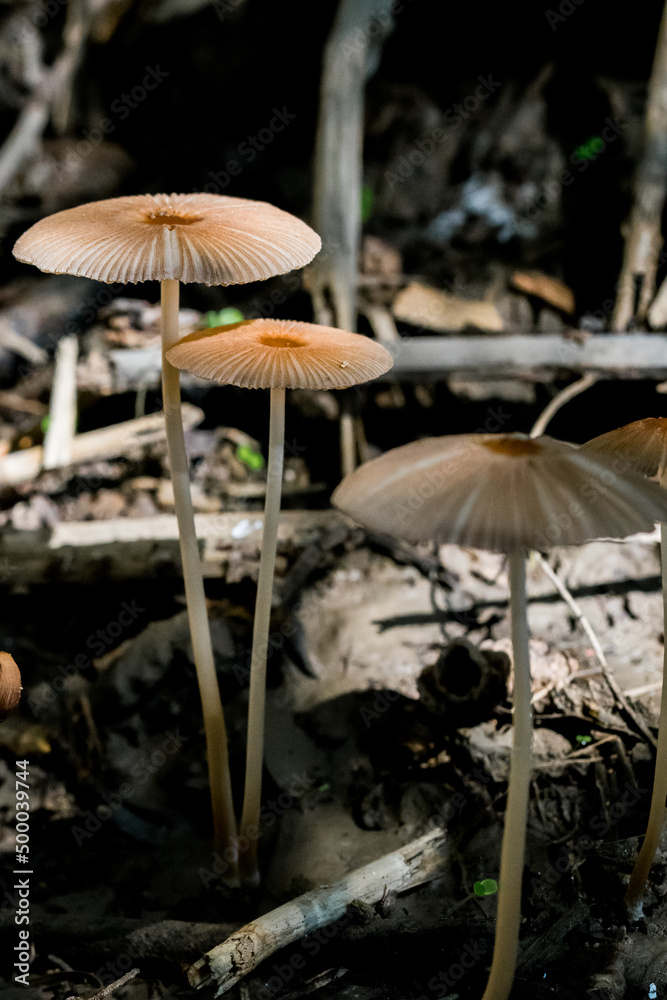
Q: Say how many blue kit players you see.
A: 0